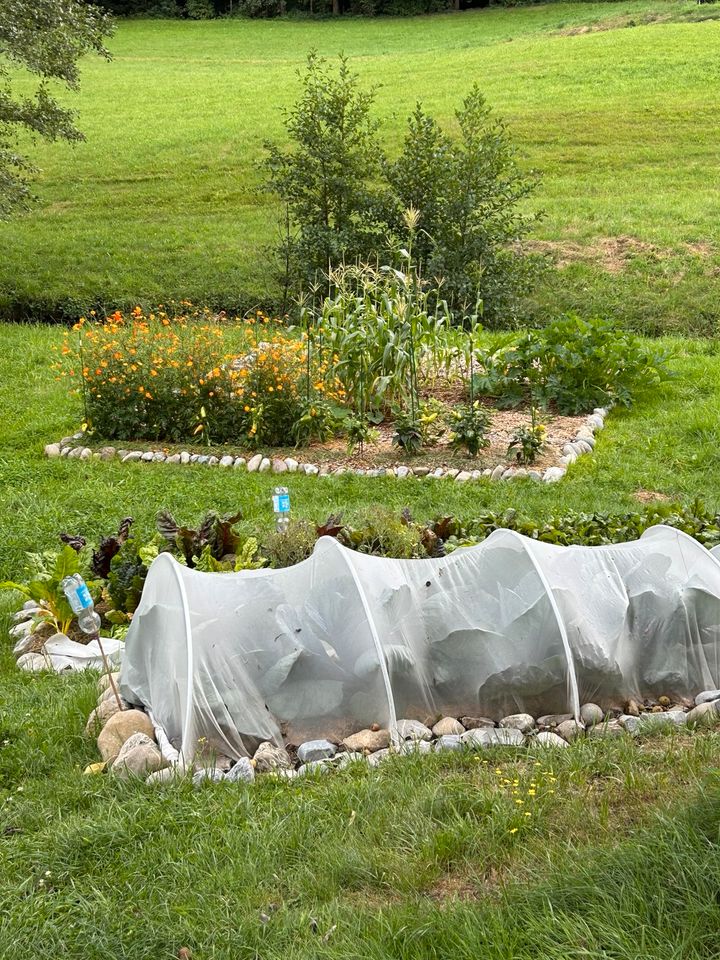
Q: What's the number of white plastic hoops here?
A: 4